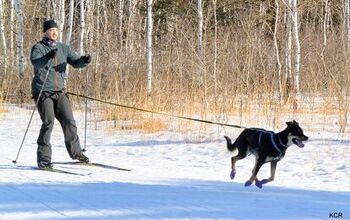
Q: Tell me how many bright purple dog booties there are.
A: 4